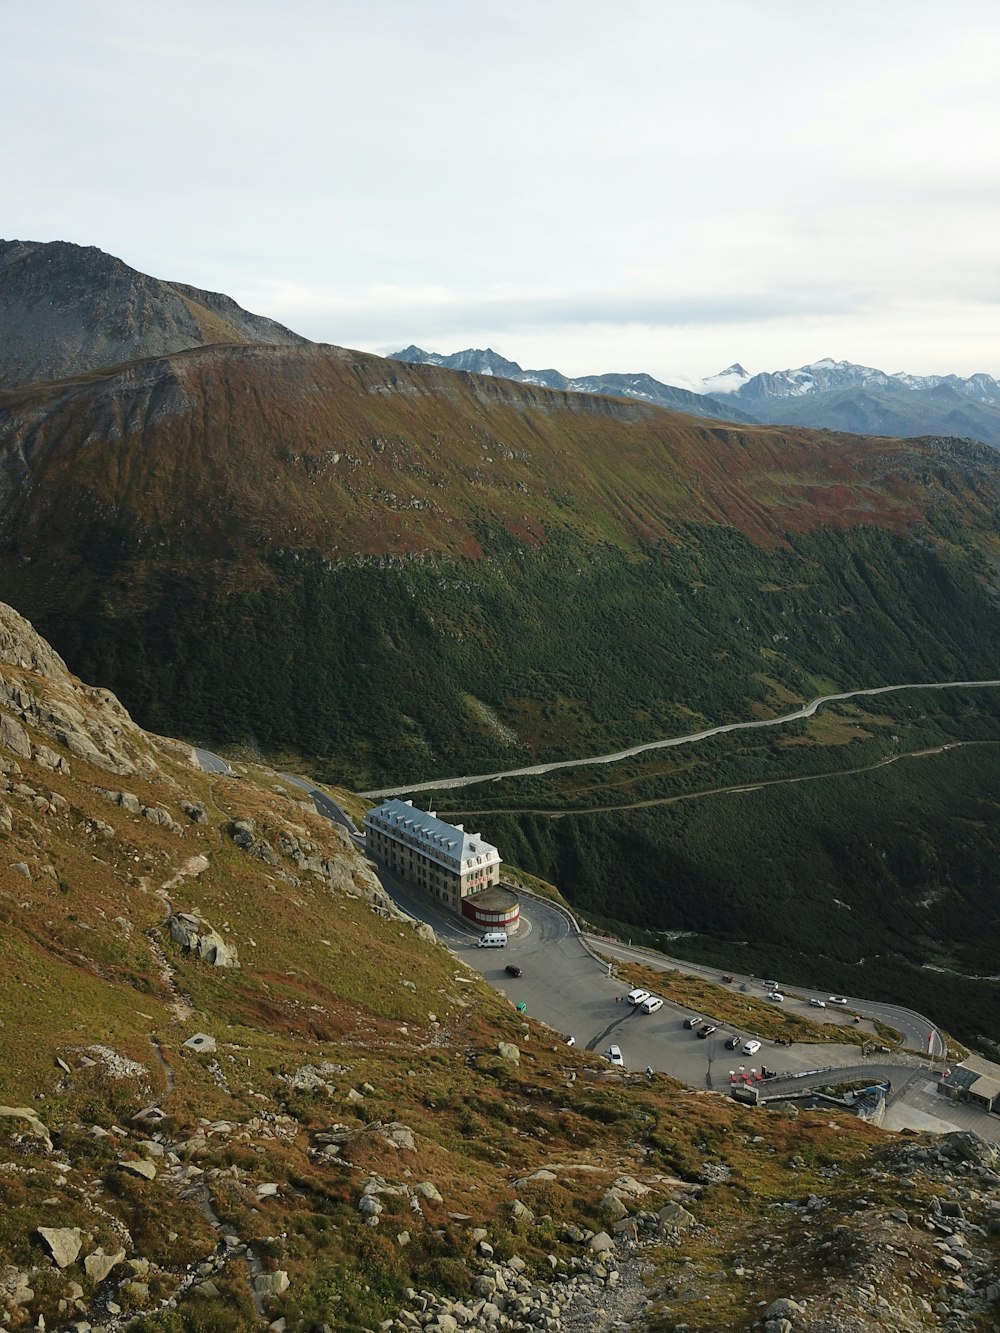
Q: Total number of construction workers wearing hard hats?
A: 0